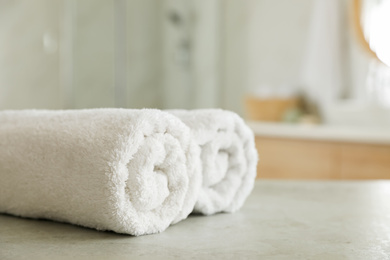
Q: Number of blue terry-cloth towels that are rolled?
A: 0